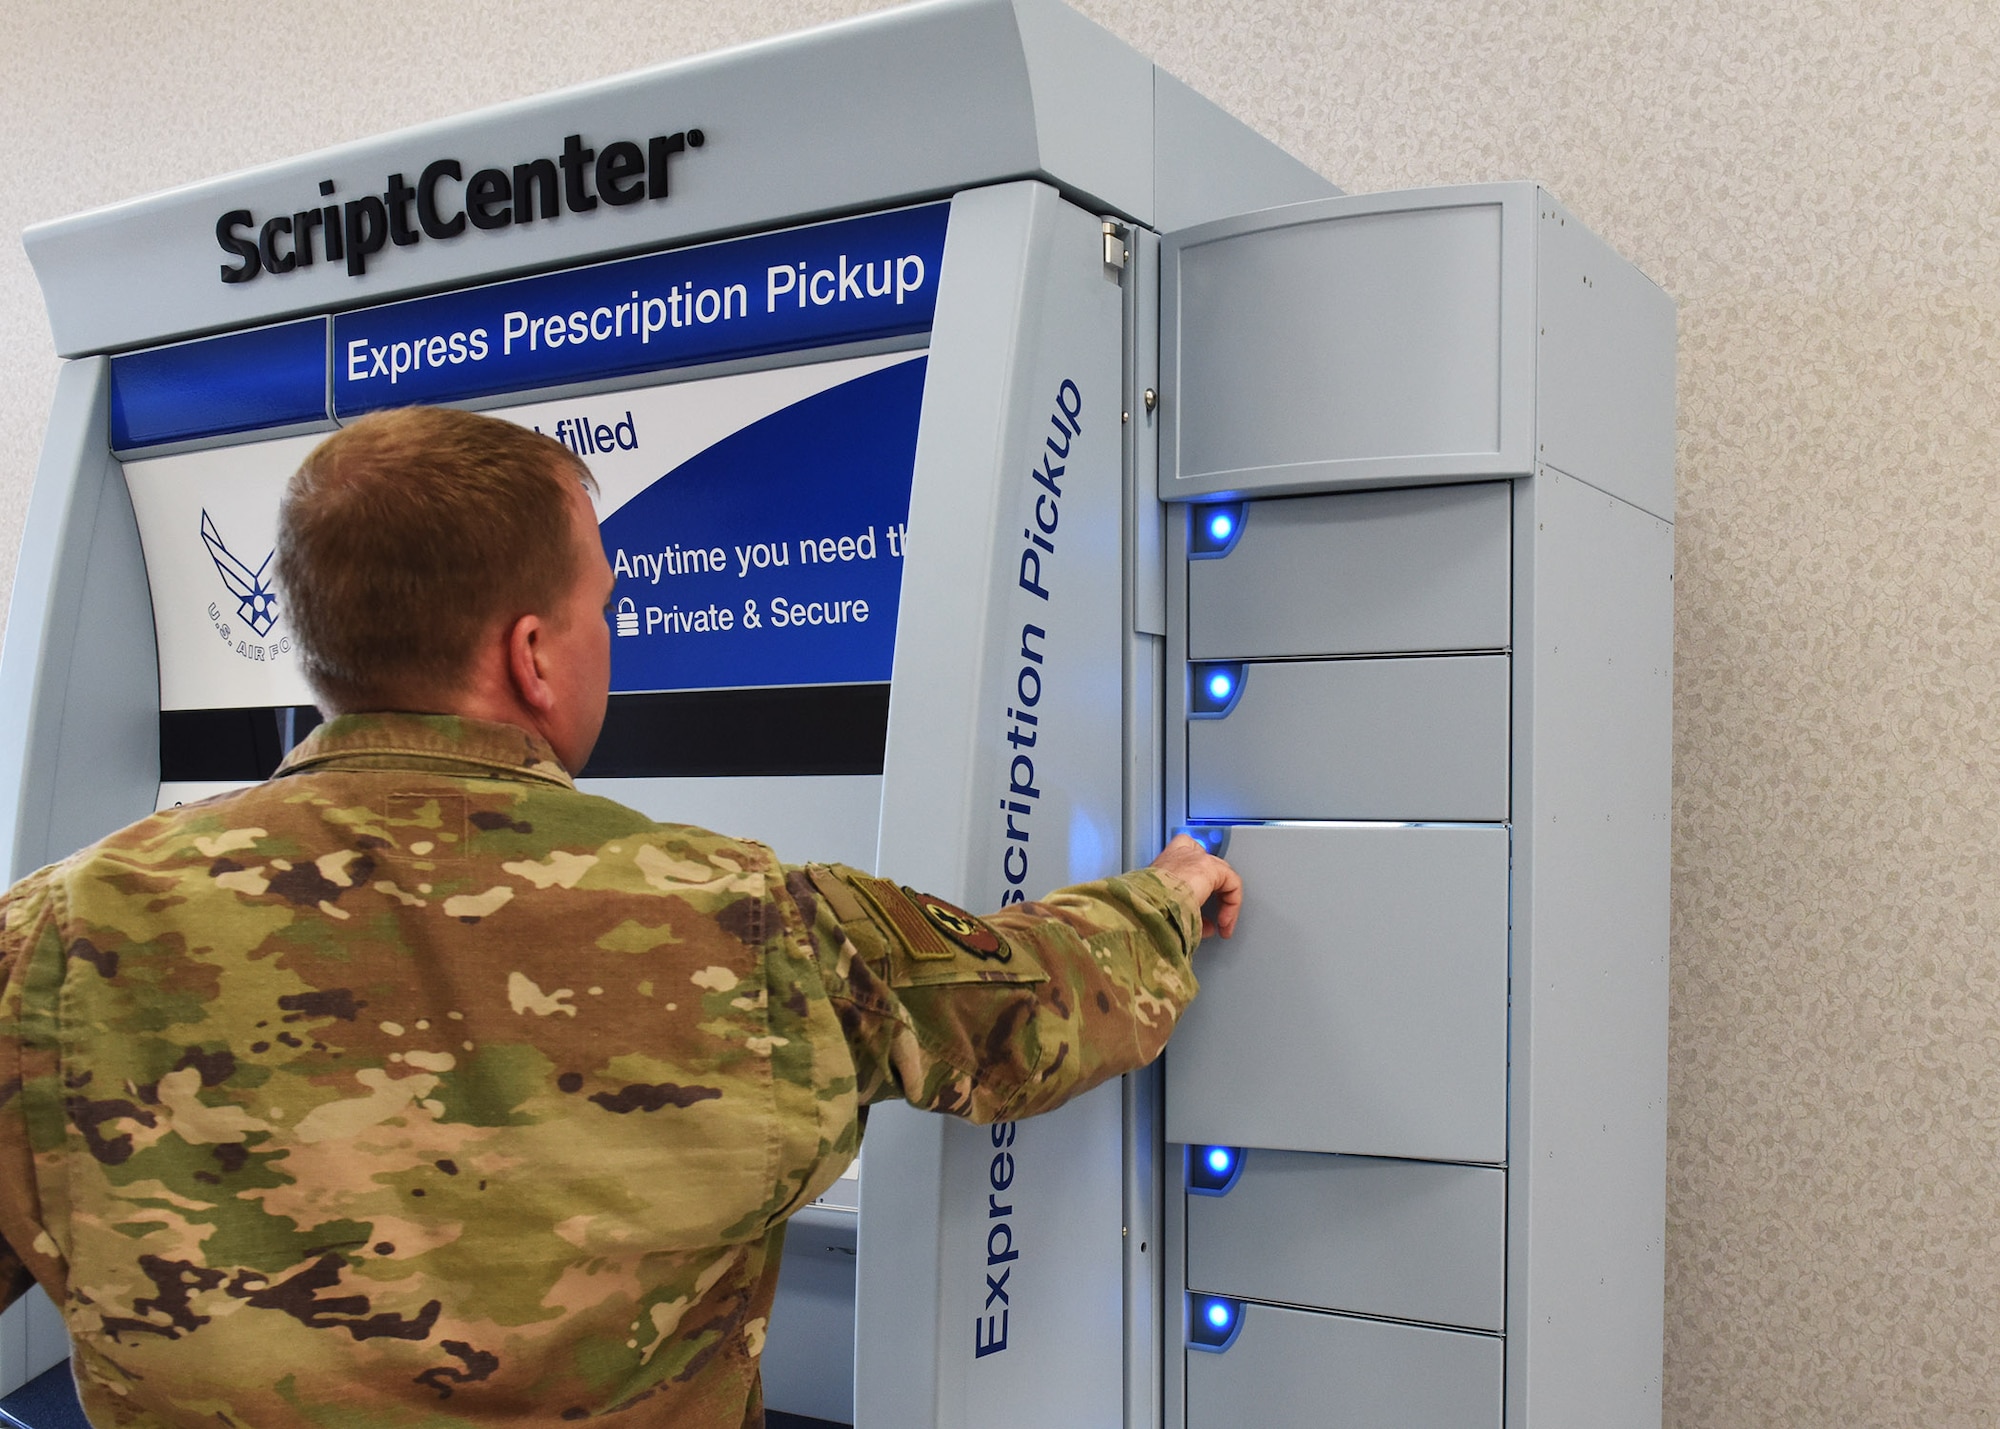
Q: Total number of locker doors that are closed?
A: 4